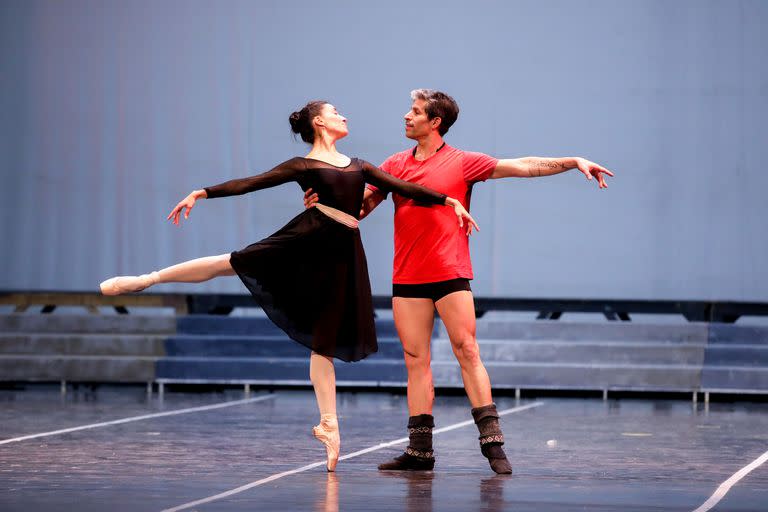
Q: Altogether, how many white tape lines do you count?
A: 3